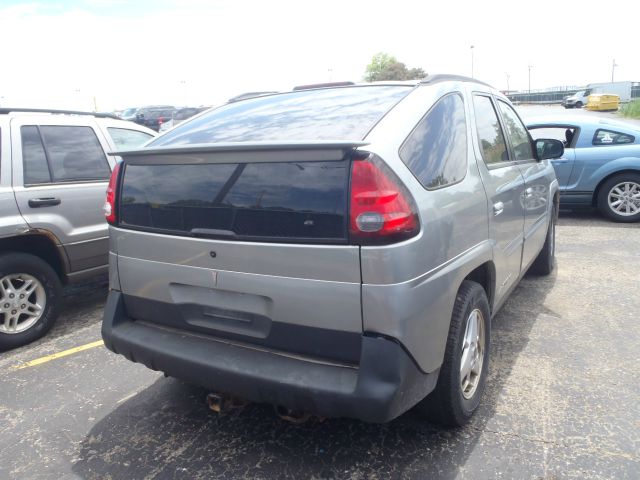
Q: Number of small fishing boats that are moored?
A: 0